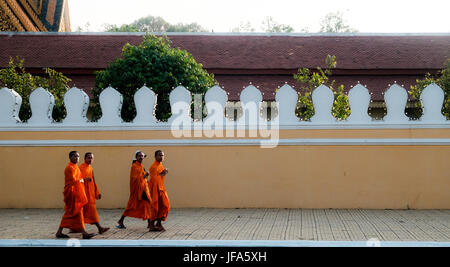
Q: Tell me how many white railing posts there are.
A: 13